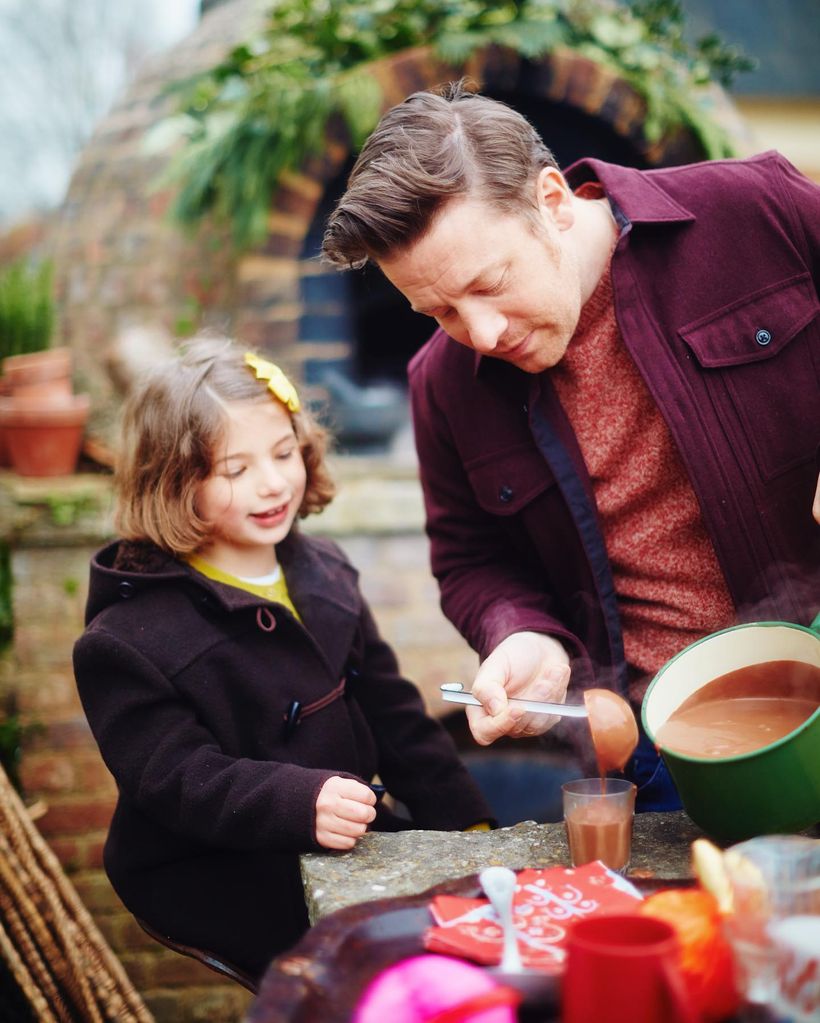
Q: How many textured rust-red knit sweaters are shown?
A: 1